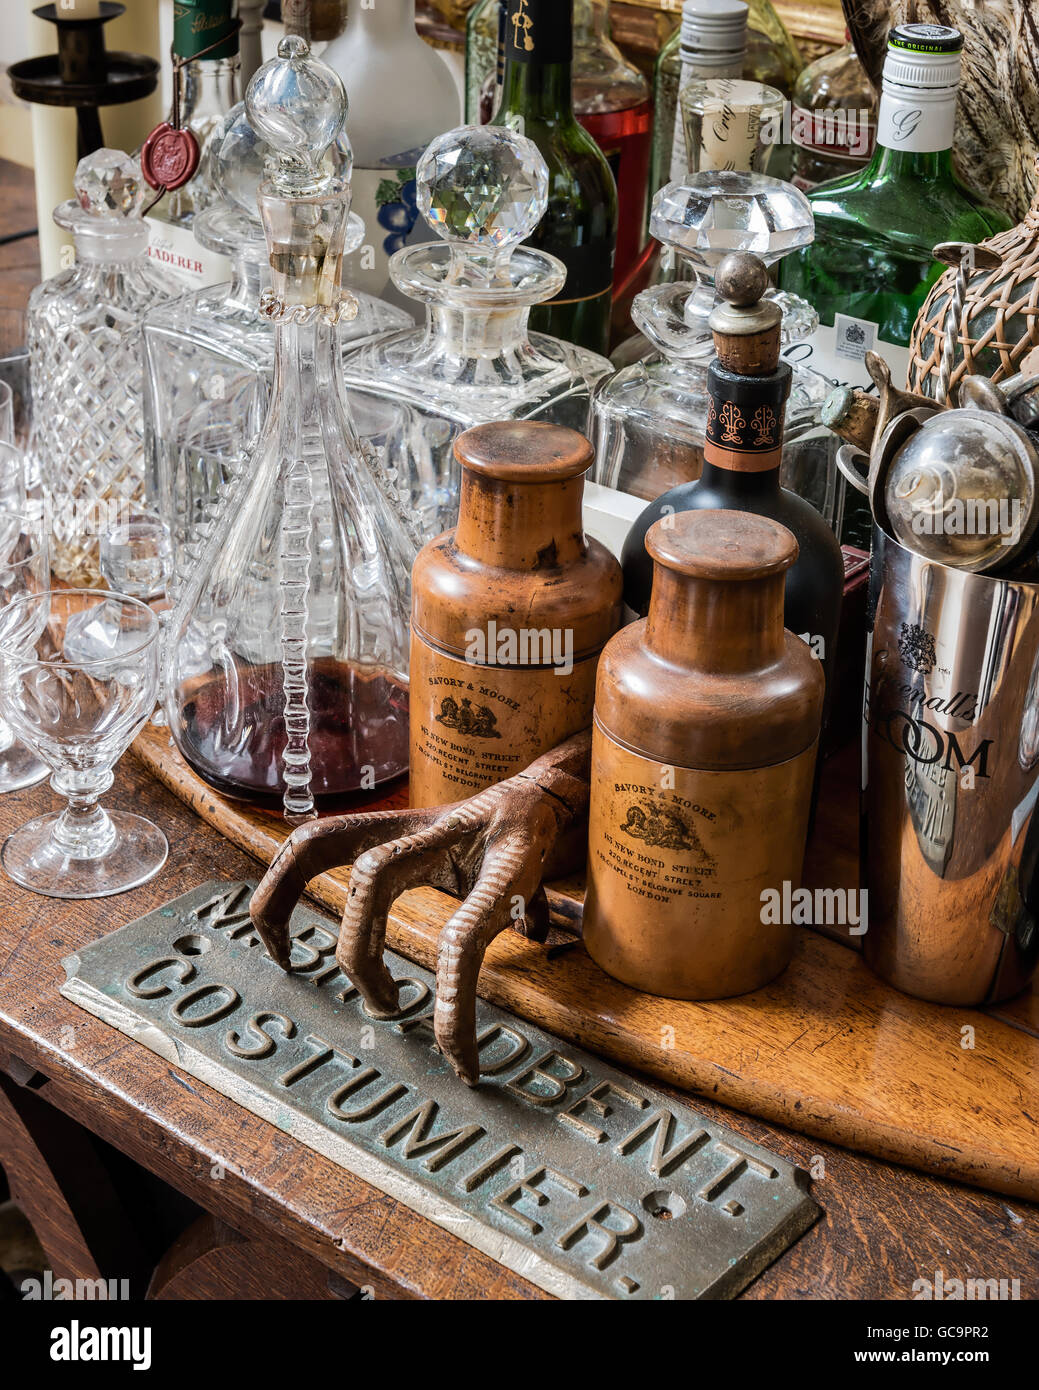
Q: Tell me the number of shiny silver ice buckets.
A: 1